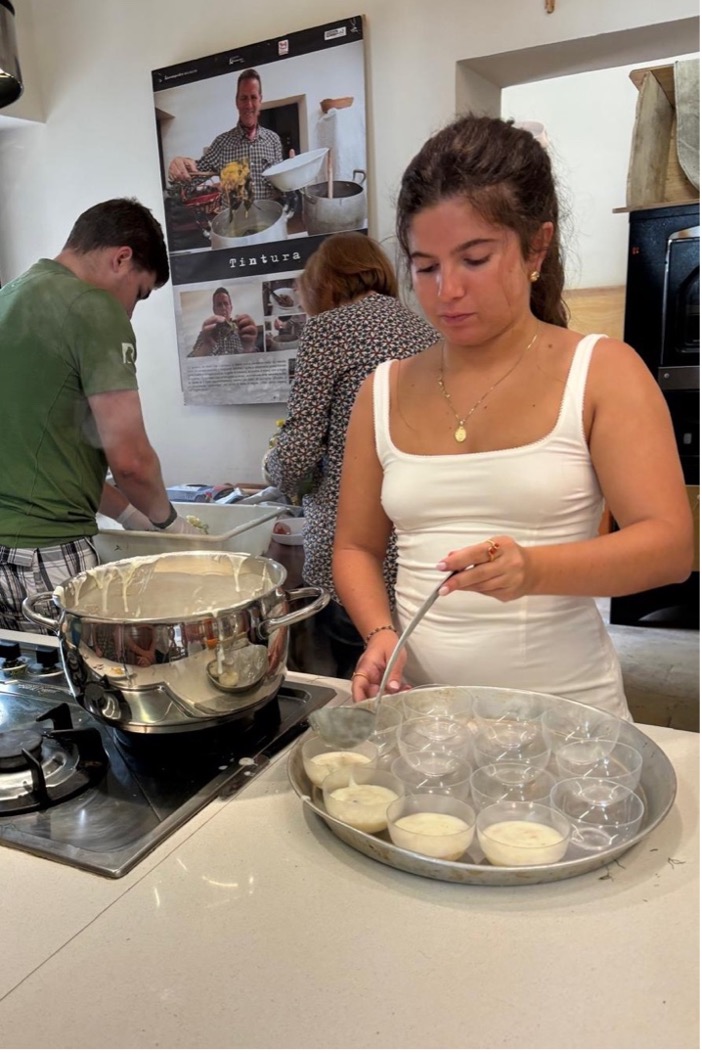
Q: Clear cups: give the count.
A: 14